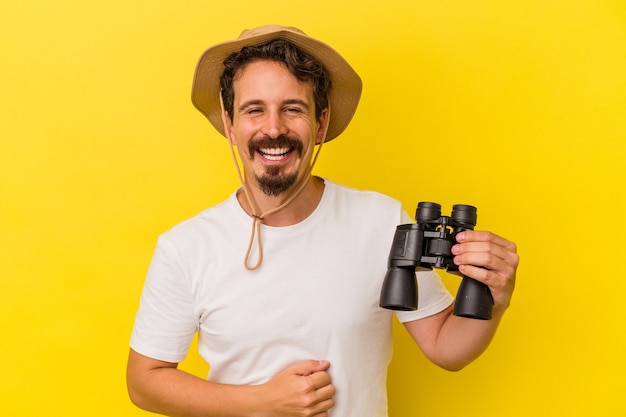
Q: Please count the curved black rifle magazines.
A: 0